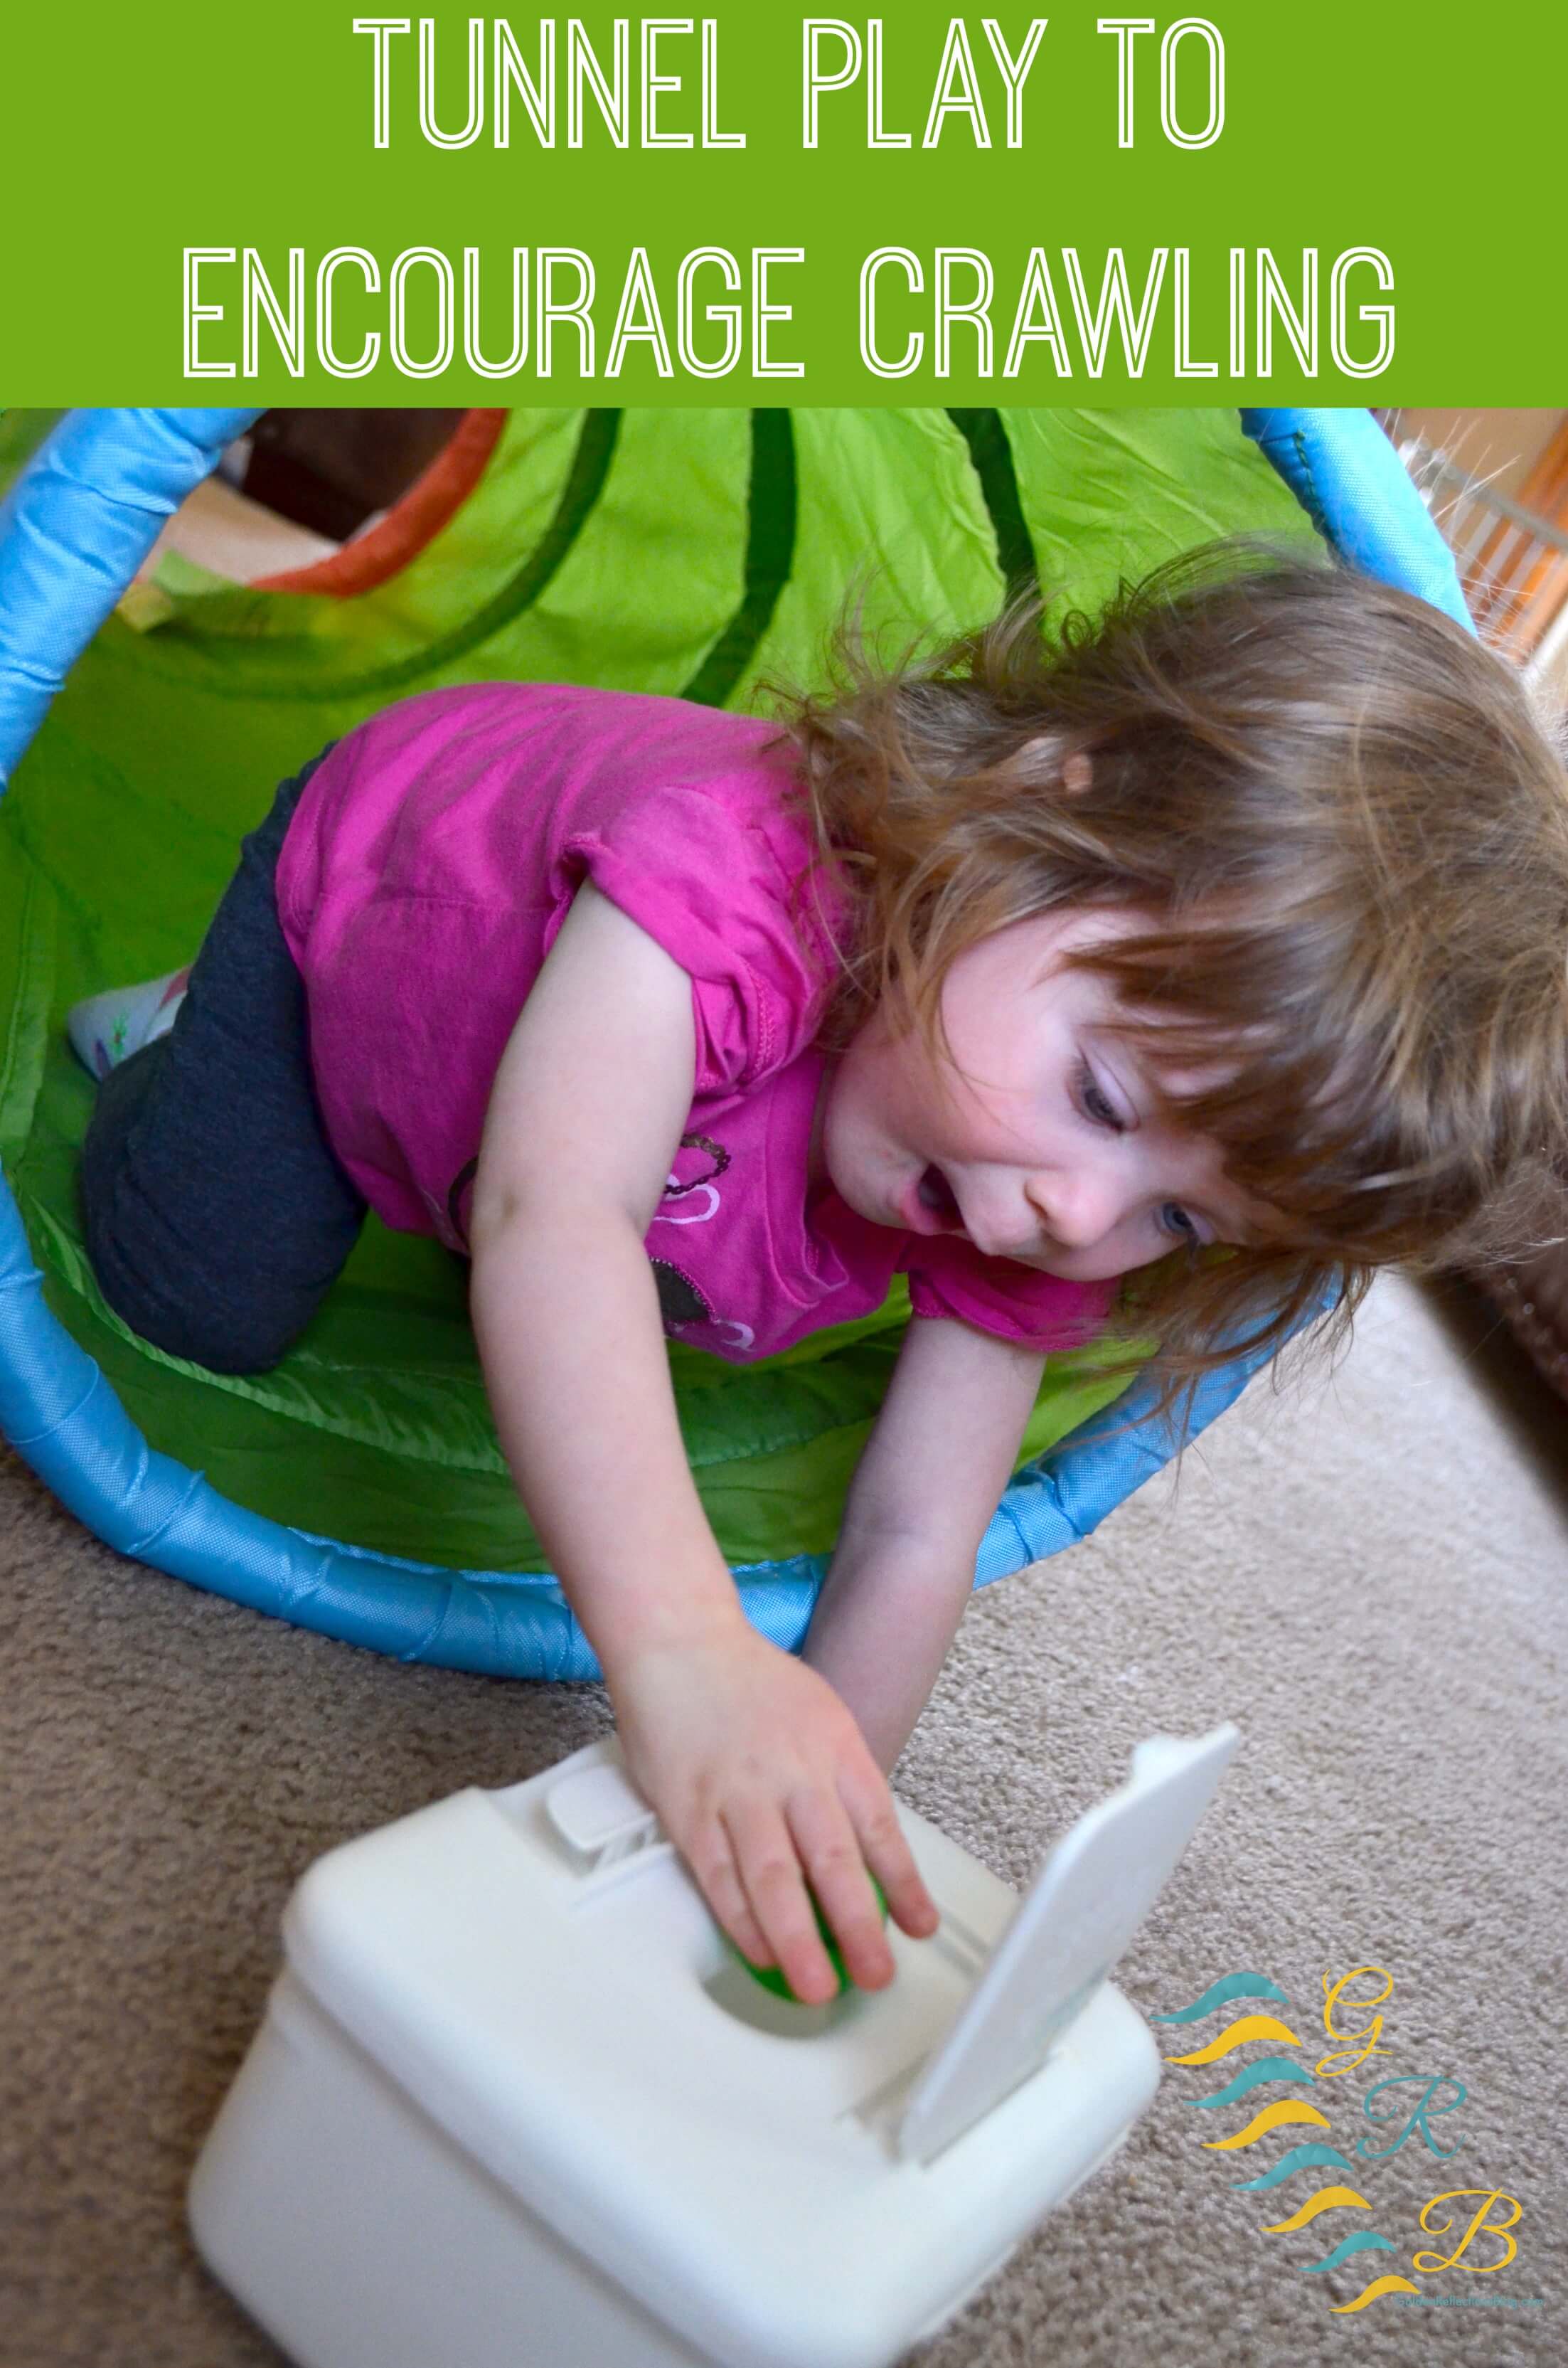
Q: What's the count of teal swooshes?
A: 4